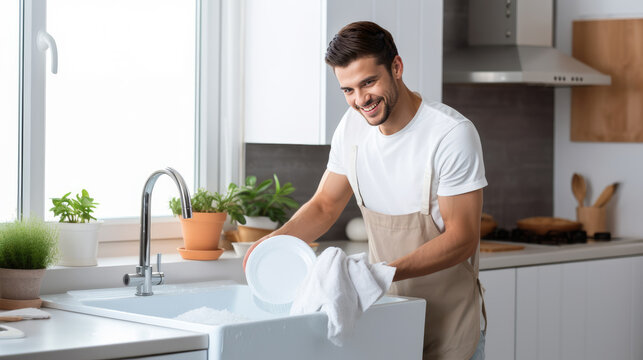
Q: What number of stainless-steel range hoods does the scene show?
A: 1